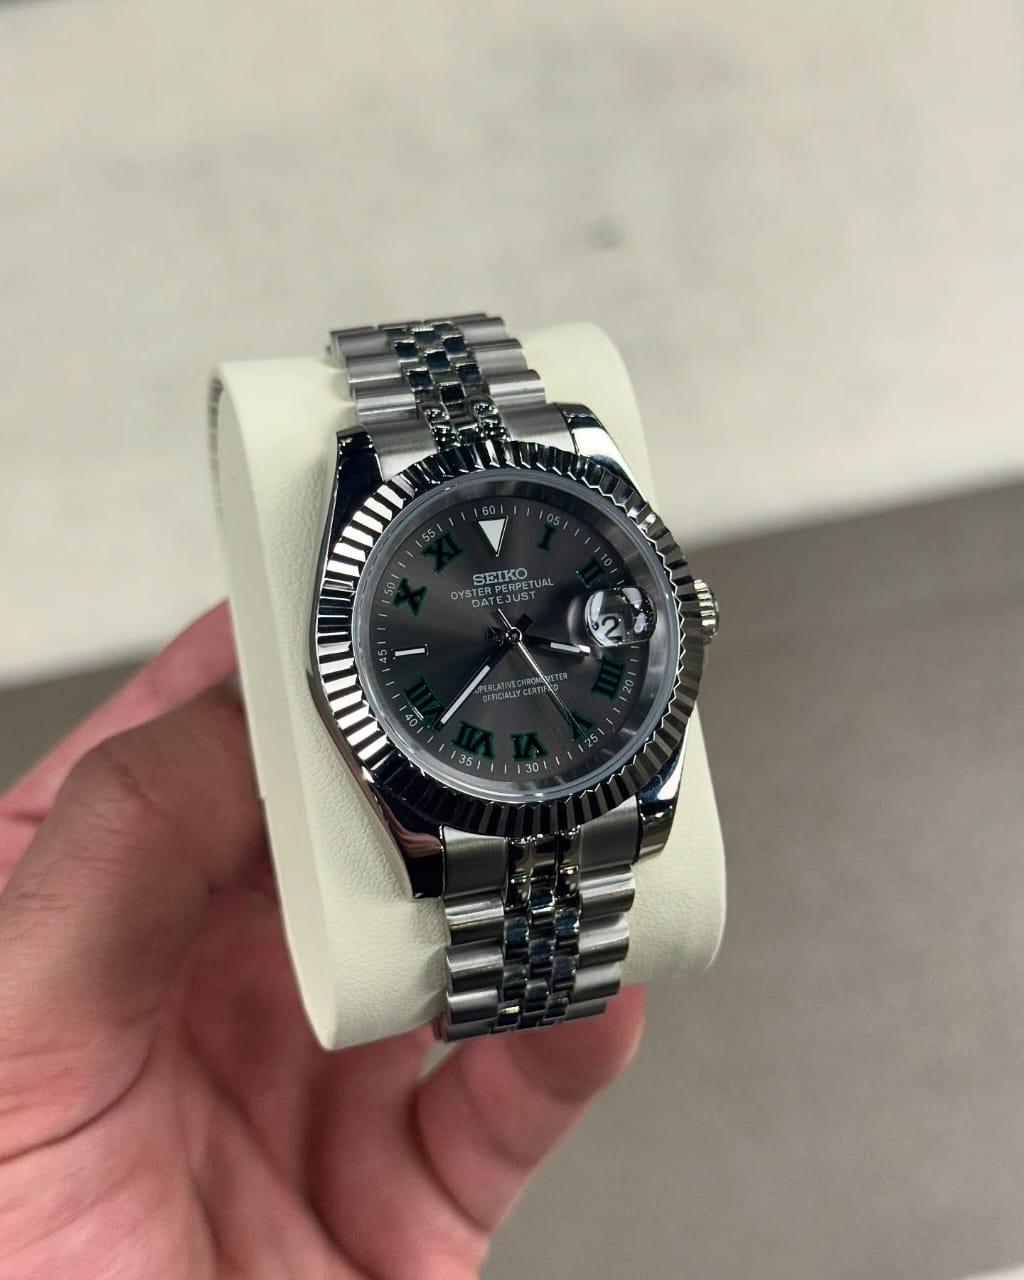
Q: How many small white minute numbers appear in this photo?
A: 11